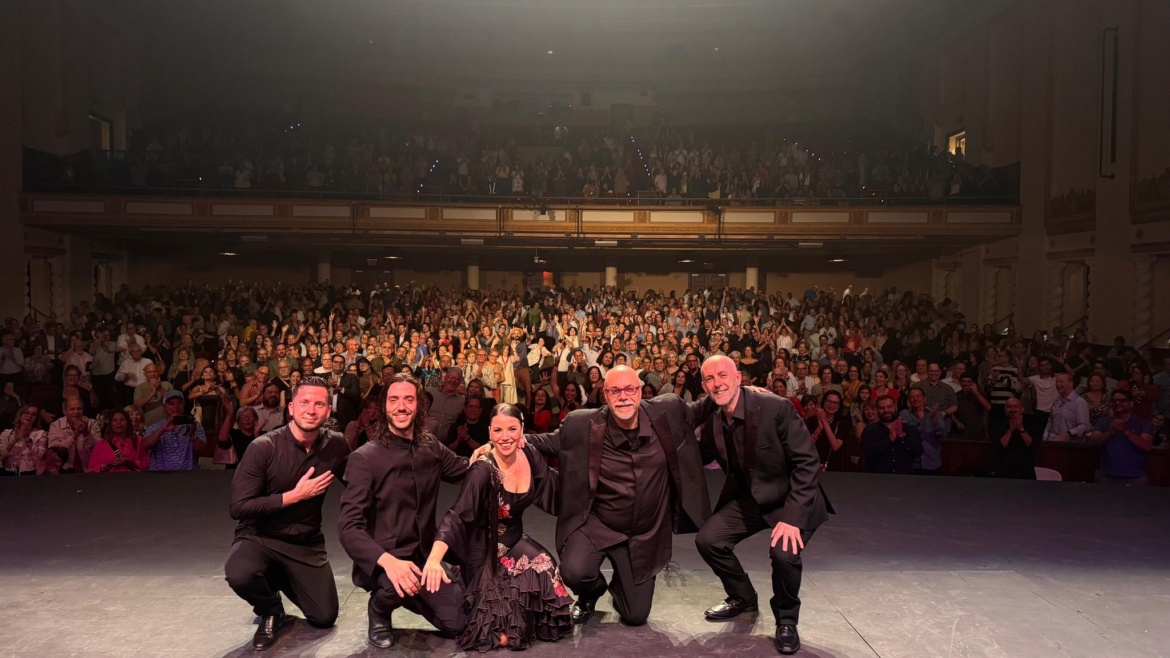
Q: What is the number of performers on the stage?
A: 5